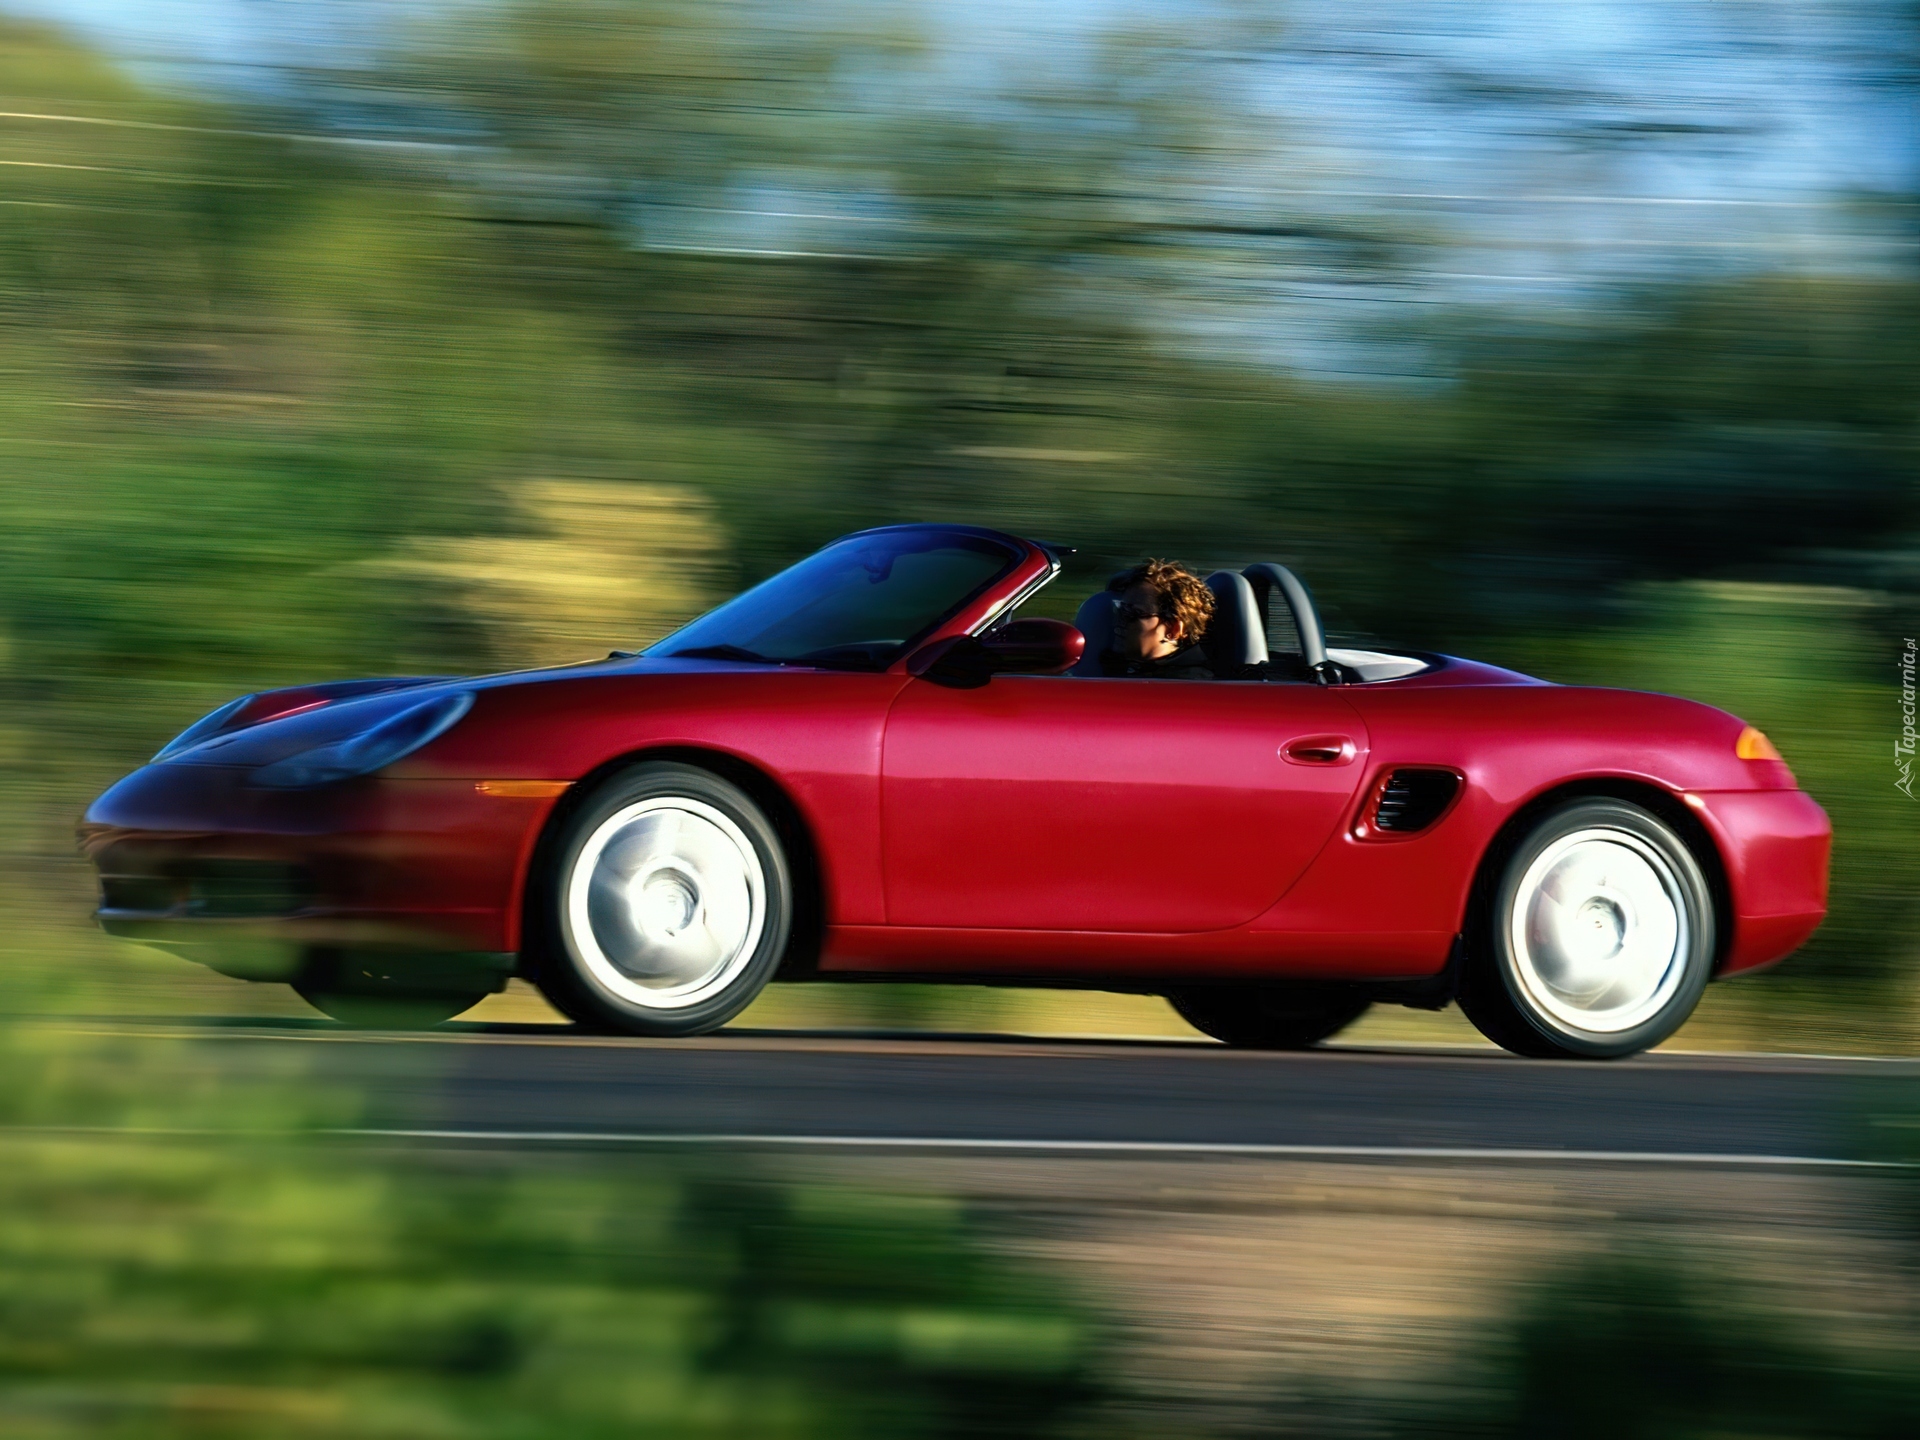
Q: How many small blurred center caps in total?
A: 2